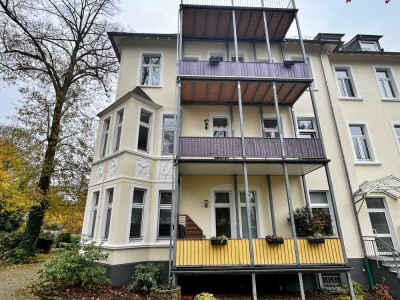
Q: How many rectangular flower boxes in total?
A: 5